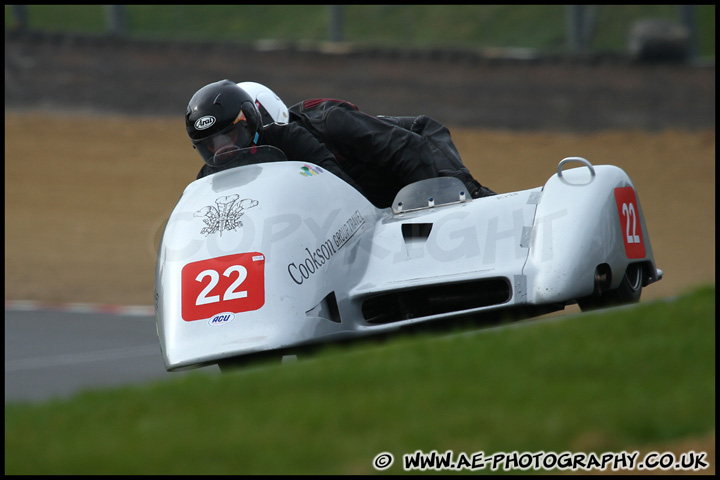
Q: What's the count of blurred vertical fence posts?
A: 5